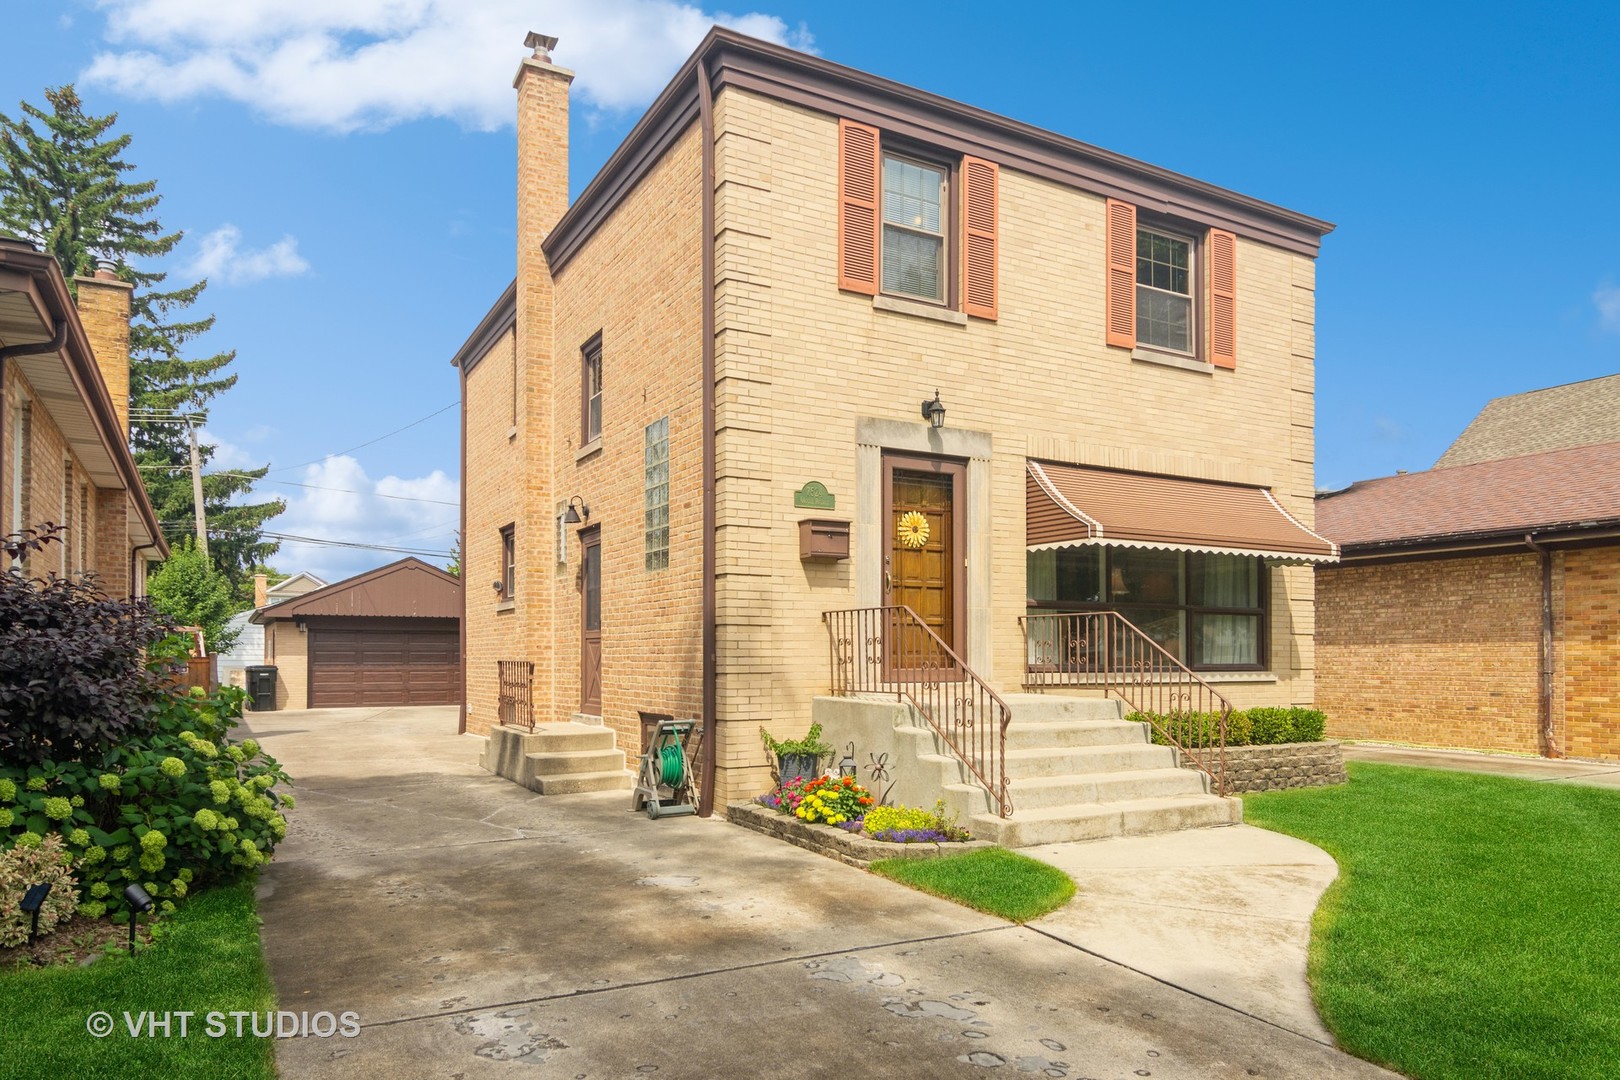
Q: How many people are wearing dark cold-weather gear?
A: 0